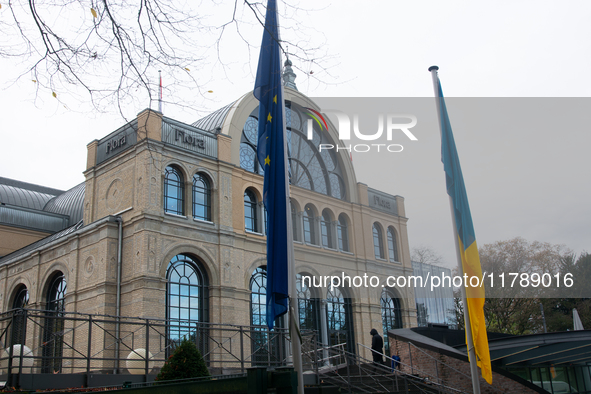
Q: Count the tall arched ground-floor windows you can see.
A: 7